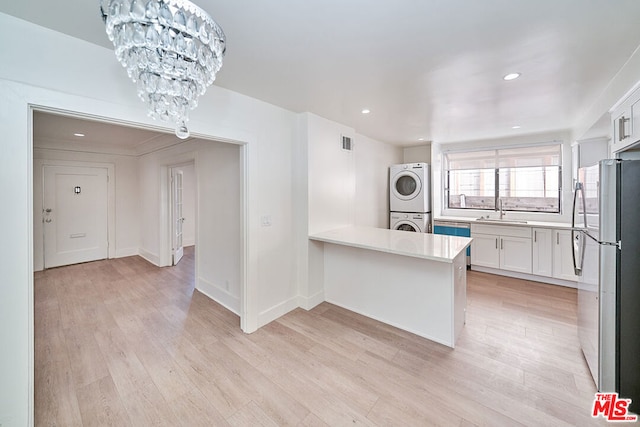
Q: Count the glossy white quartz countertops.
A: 2